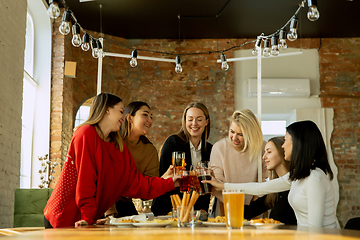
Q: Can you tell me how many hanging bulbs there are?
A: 15